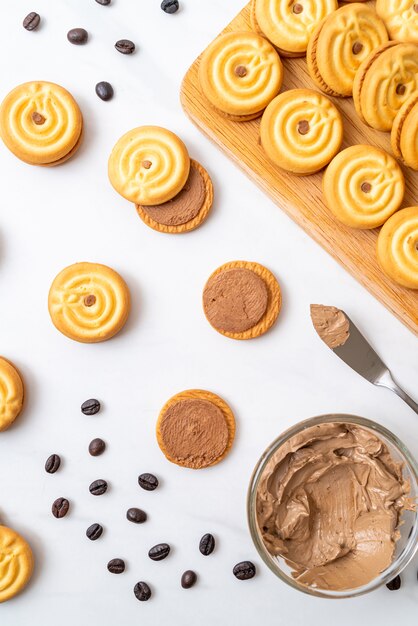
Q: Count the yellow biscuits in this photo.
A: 14